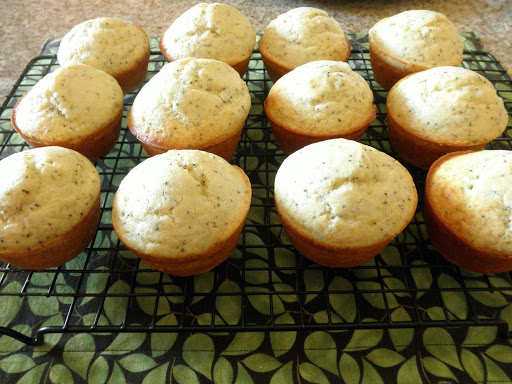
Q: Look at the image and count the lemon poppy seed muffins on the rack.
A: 12